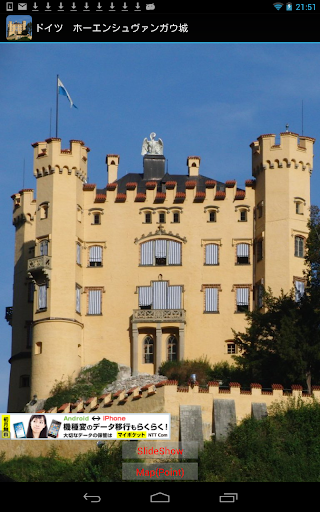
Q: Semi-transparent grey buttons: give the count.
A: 2